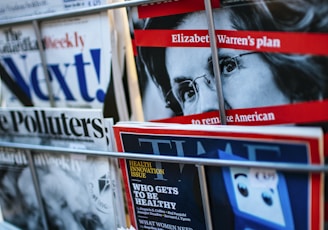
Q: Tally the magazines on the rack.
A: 4